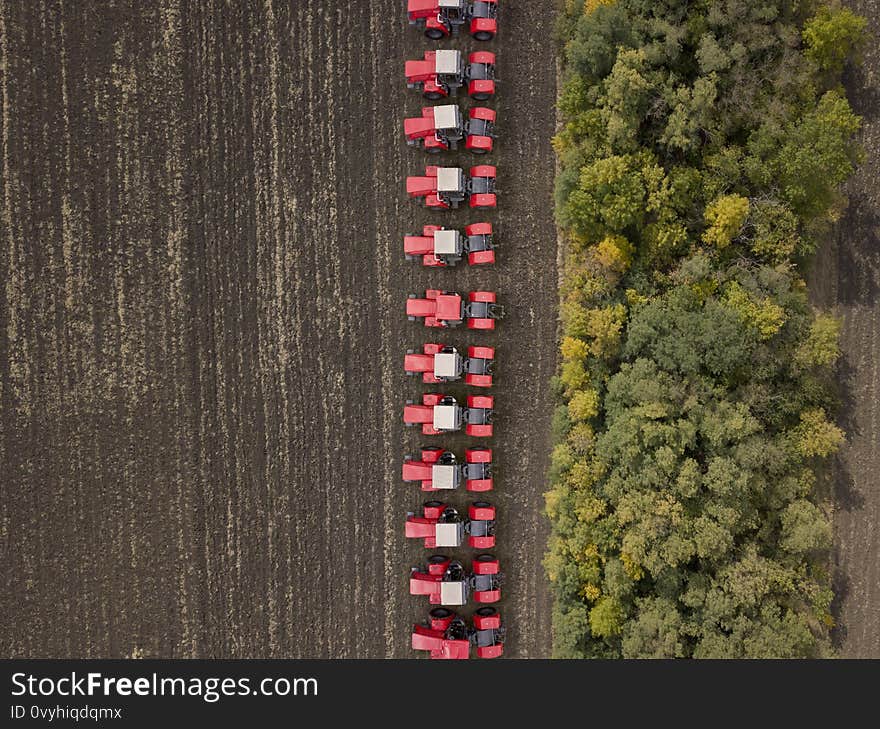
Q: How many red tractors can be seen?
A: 12